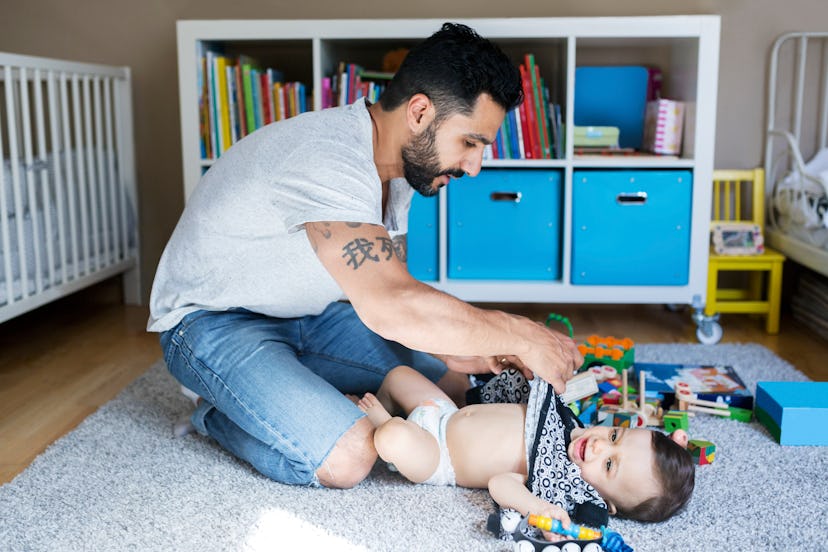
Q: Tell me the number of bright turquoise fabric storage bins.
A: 3